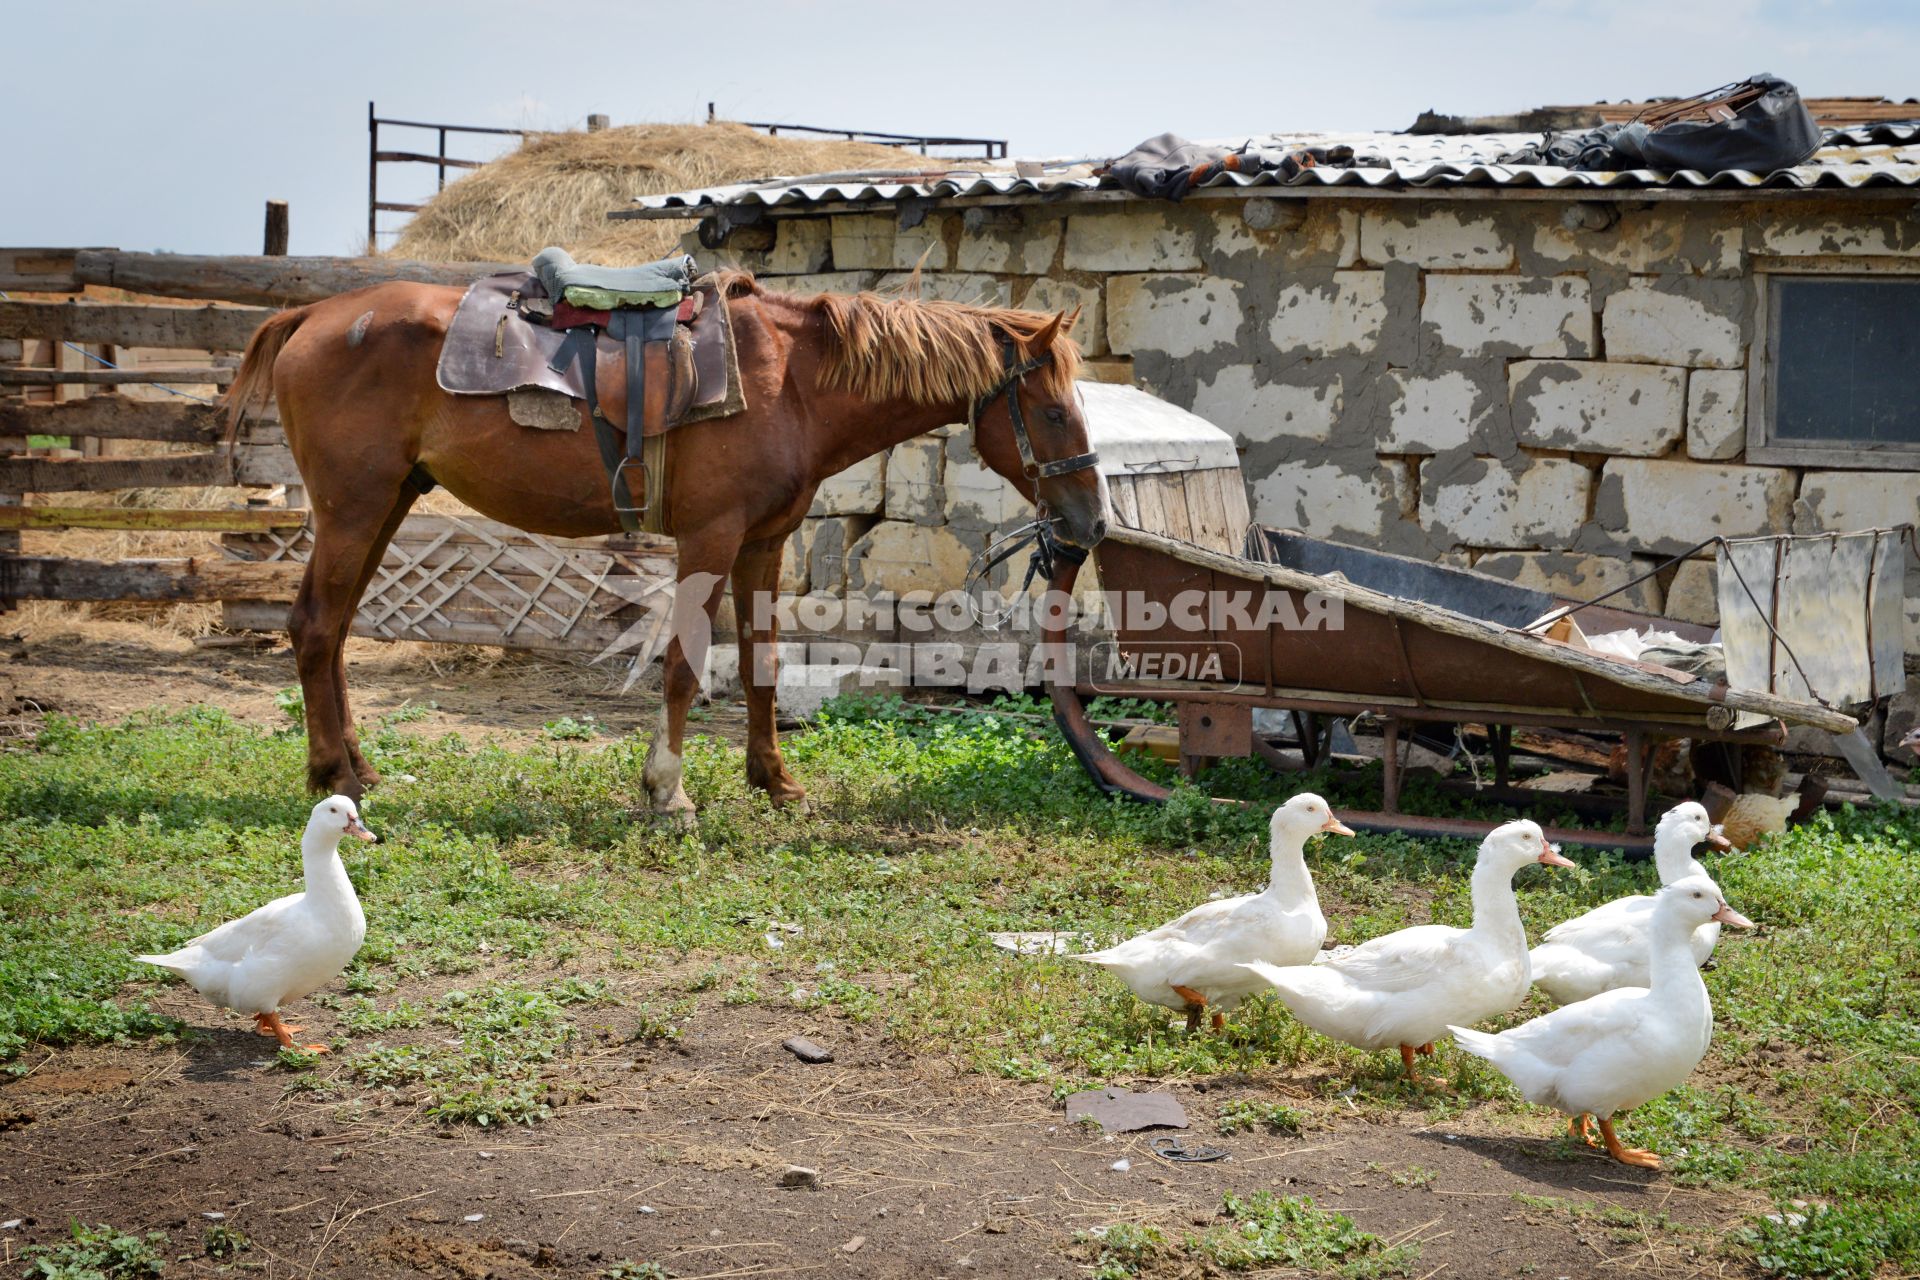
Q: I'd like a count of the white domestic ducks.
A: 5